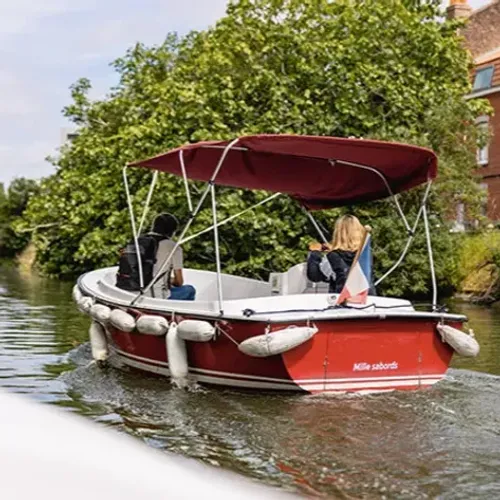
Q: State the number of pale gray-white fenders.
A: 10